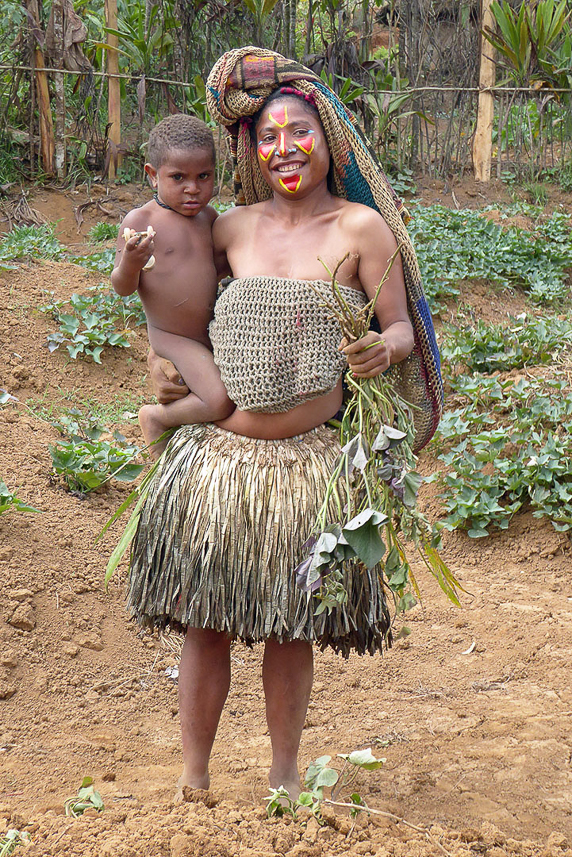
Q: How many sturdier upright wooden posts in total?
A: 3